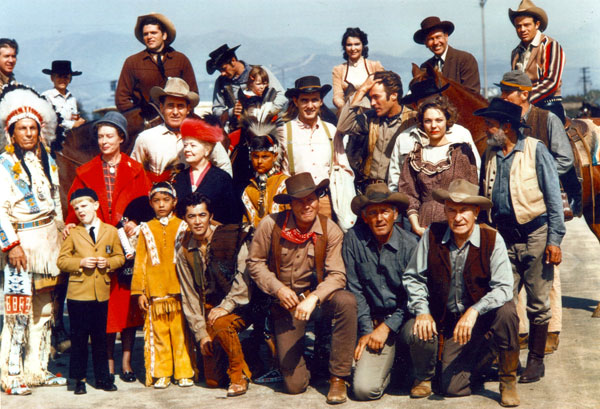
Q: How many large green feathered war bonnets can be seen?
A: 0